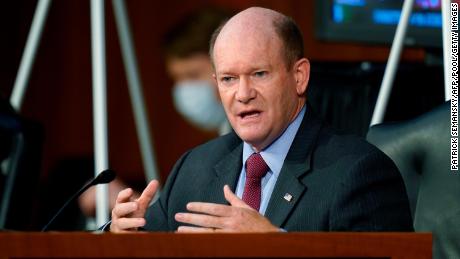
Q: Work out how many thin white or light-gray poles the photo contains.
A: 5